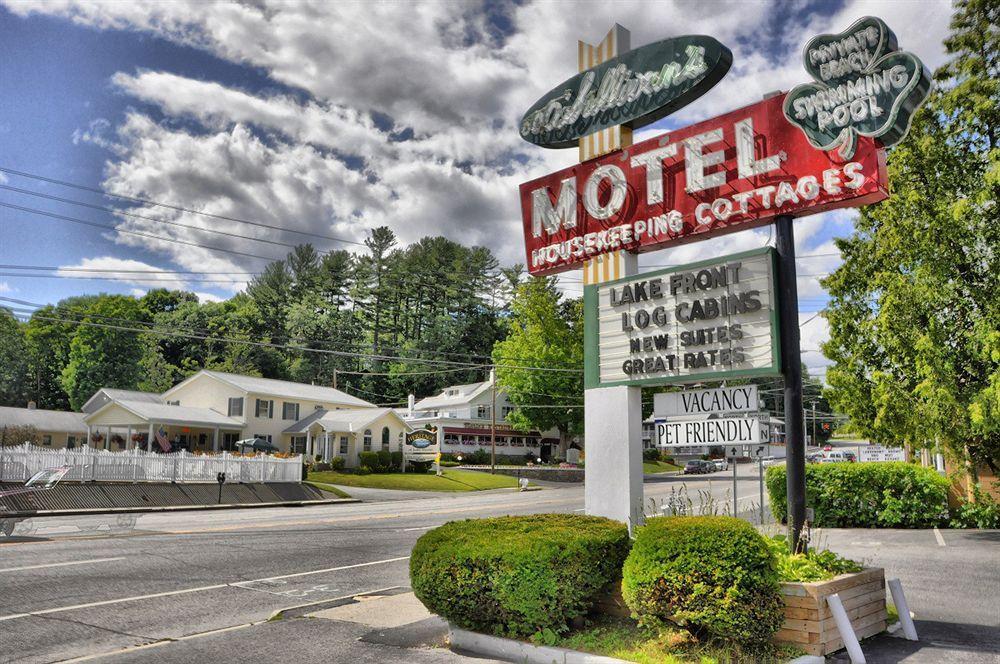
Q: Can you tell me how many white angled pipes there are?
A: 2